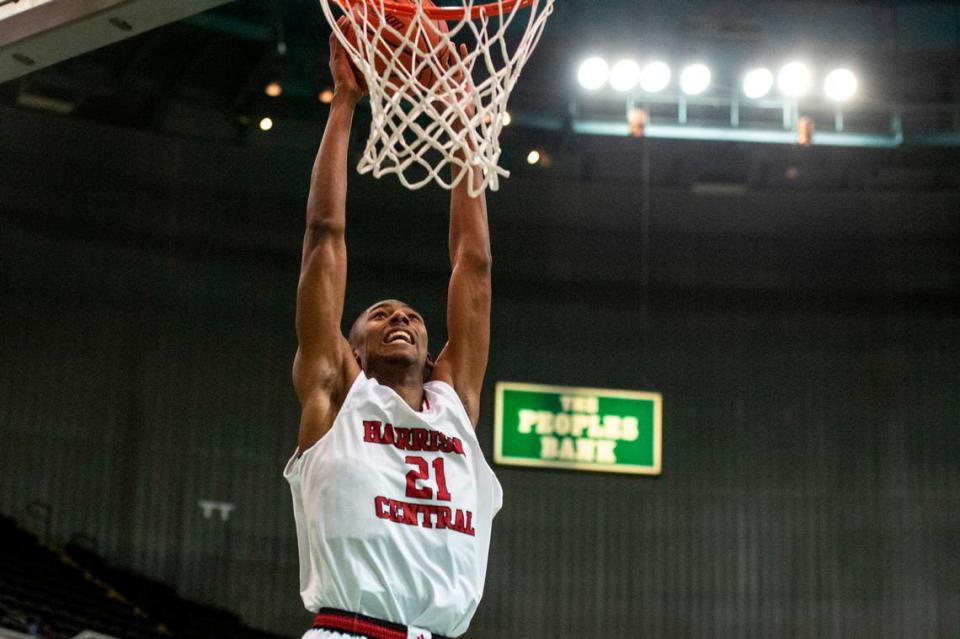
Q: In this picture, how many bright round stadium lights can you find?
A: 7